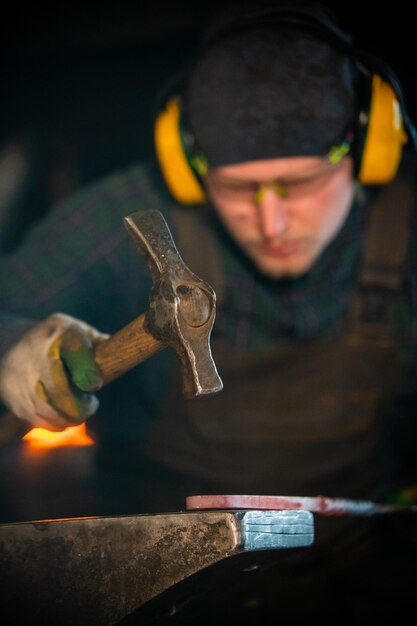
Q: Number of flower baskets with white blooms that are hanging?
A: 0